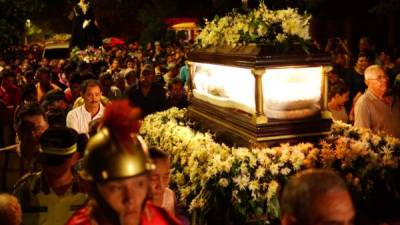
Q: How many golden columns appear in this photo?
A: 3